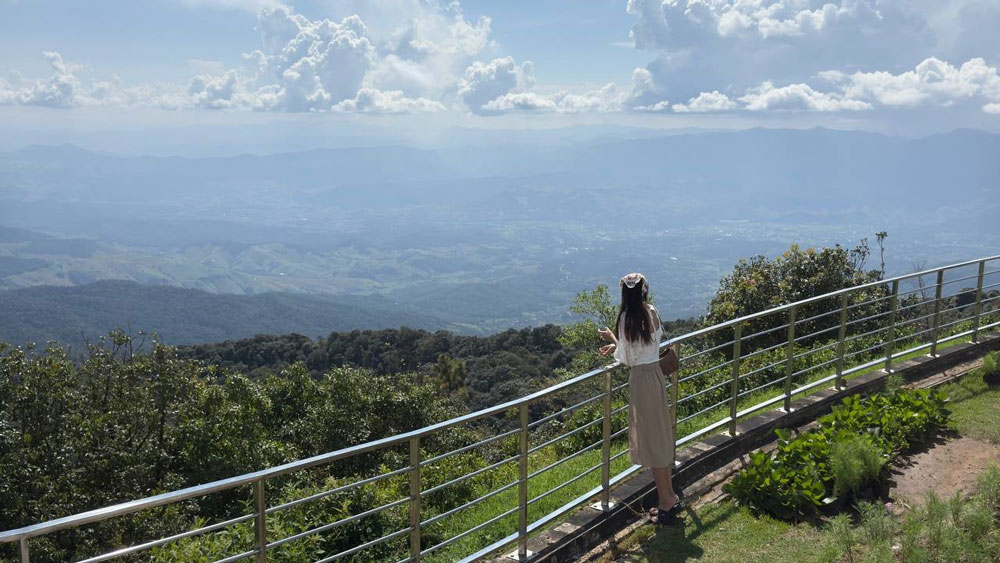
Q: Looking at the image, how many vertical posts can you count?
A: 12